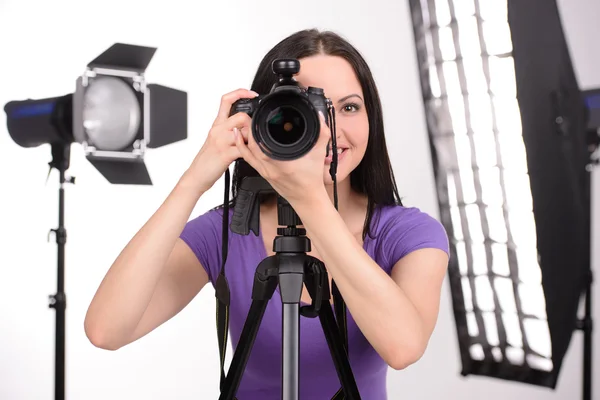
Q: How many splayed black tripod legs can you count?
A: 2